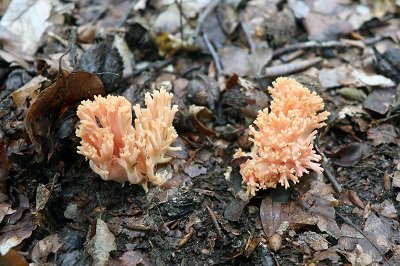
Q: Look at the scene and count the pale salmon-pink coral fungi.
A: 2